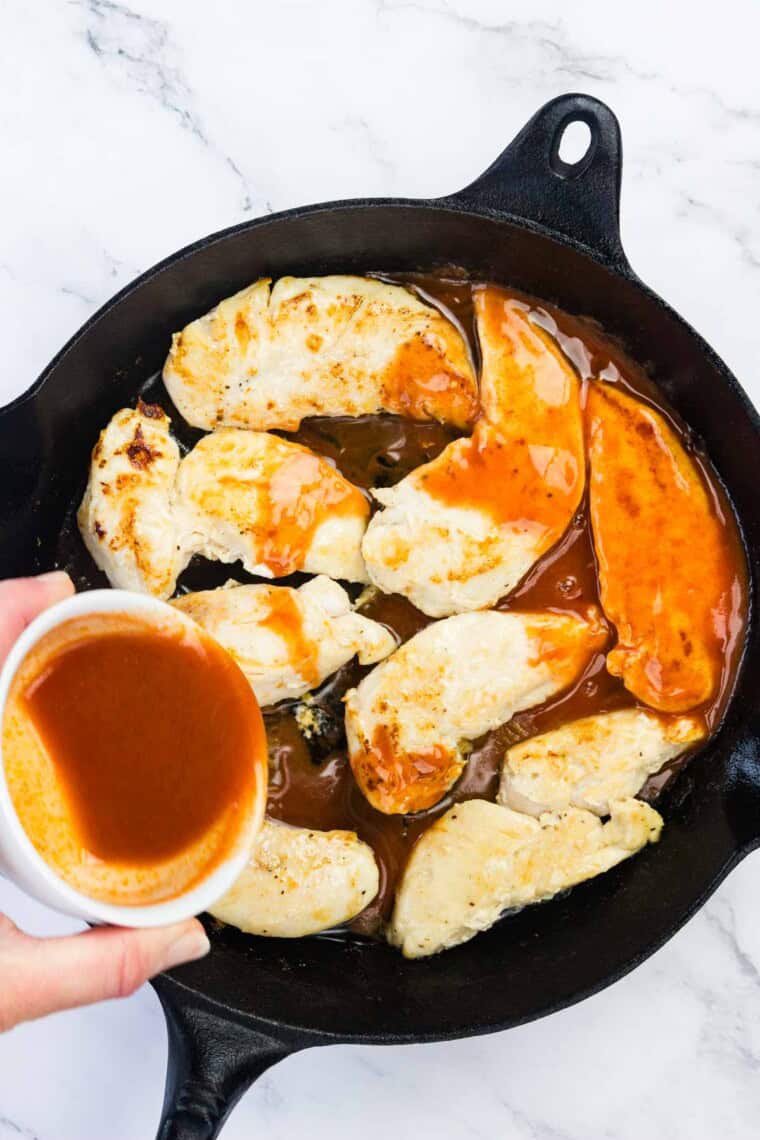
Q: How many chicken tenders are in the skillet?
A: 10